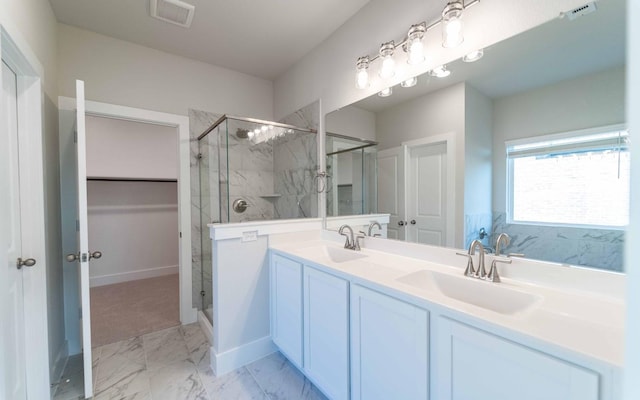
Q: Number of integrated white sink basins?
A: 2